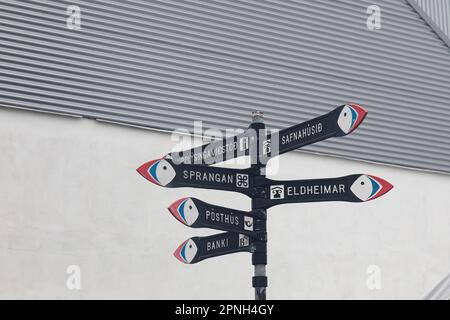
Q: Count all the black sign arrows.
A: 6